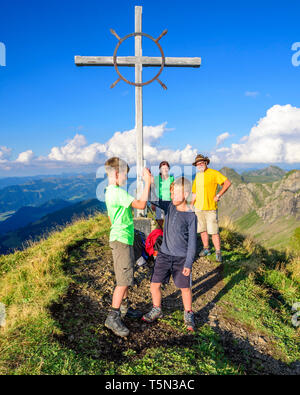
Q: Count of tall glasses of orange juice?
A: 0